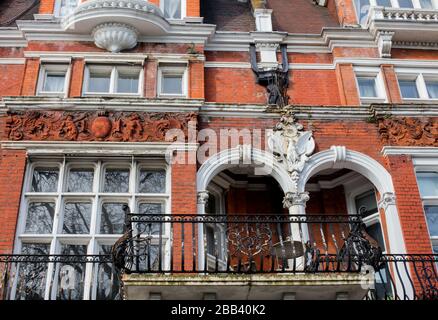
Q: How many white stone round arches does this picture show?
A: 2